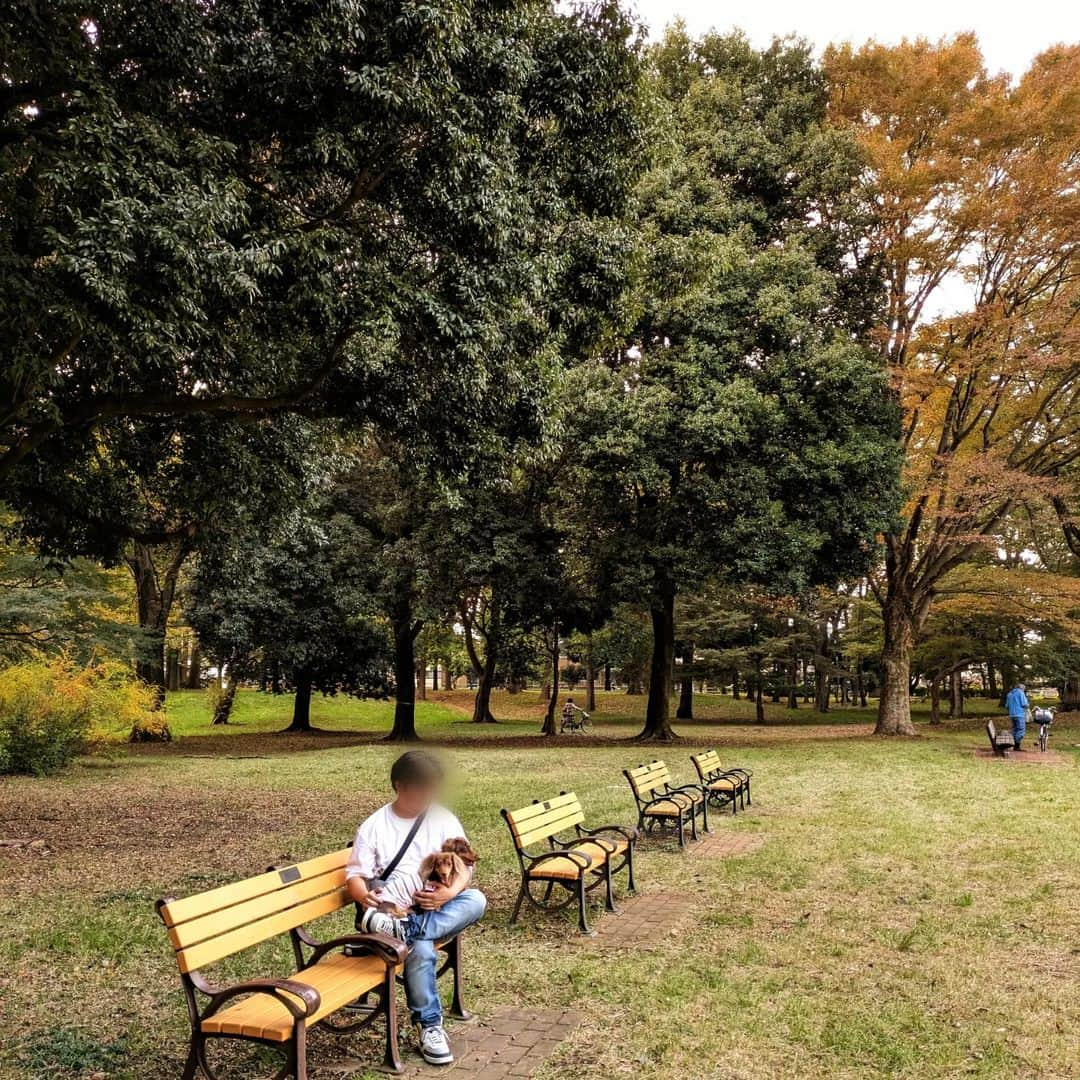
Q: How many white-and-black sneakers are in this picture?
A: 2